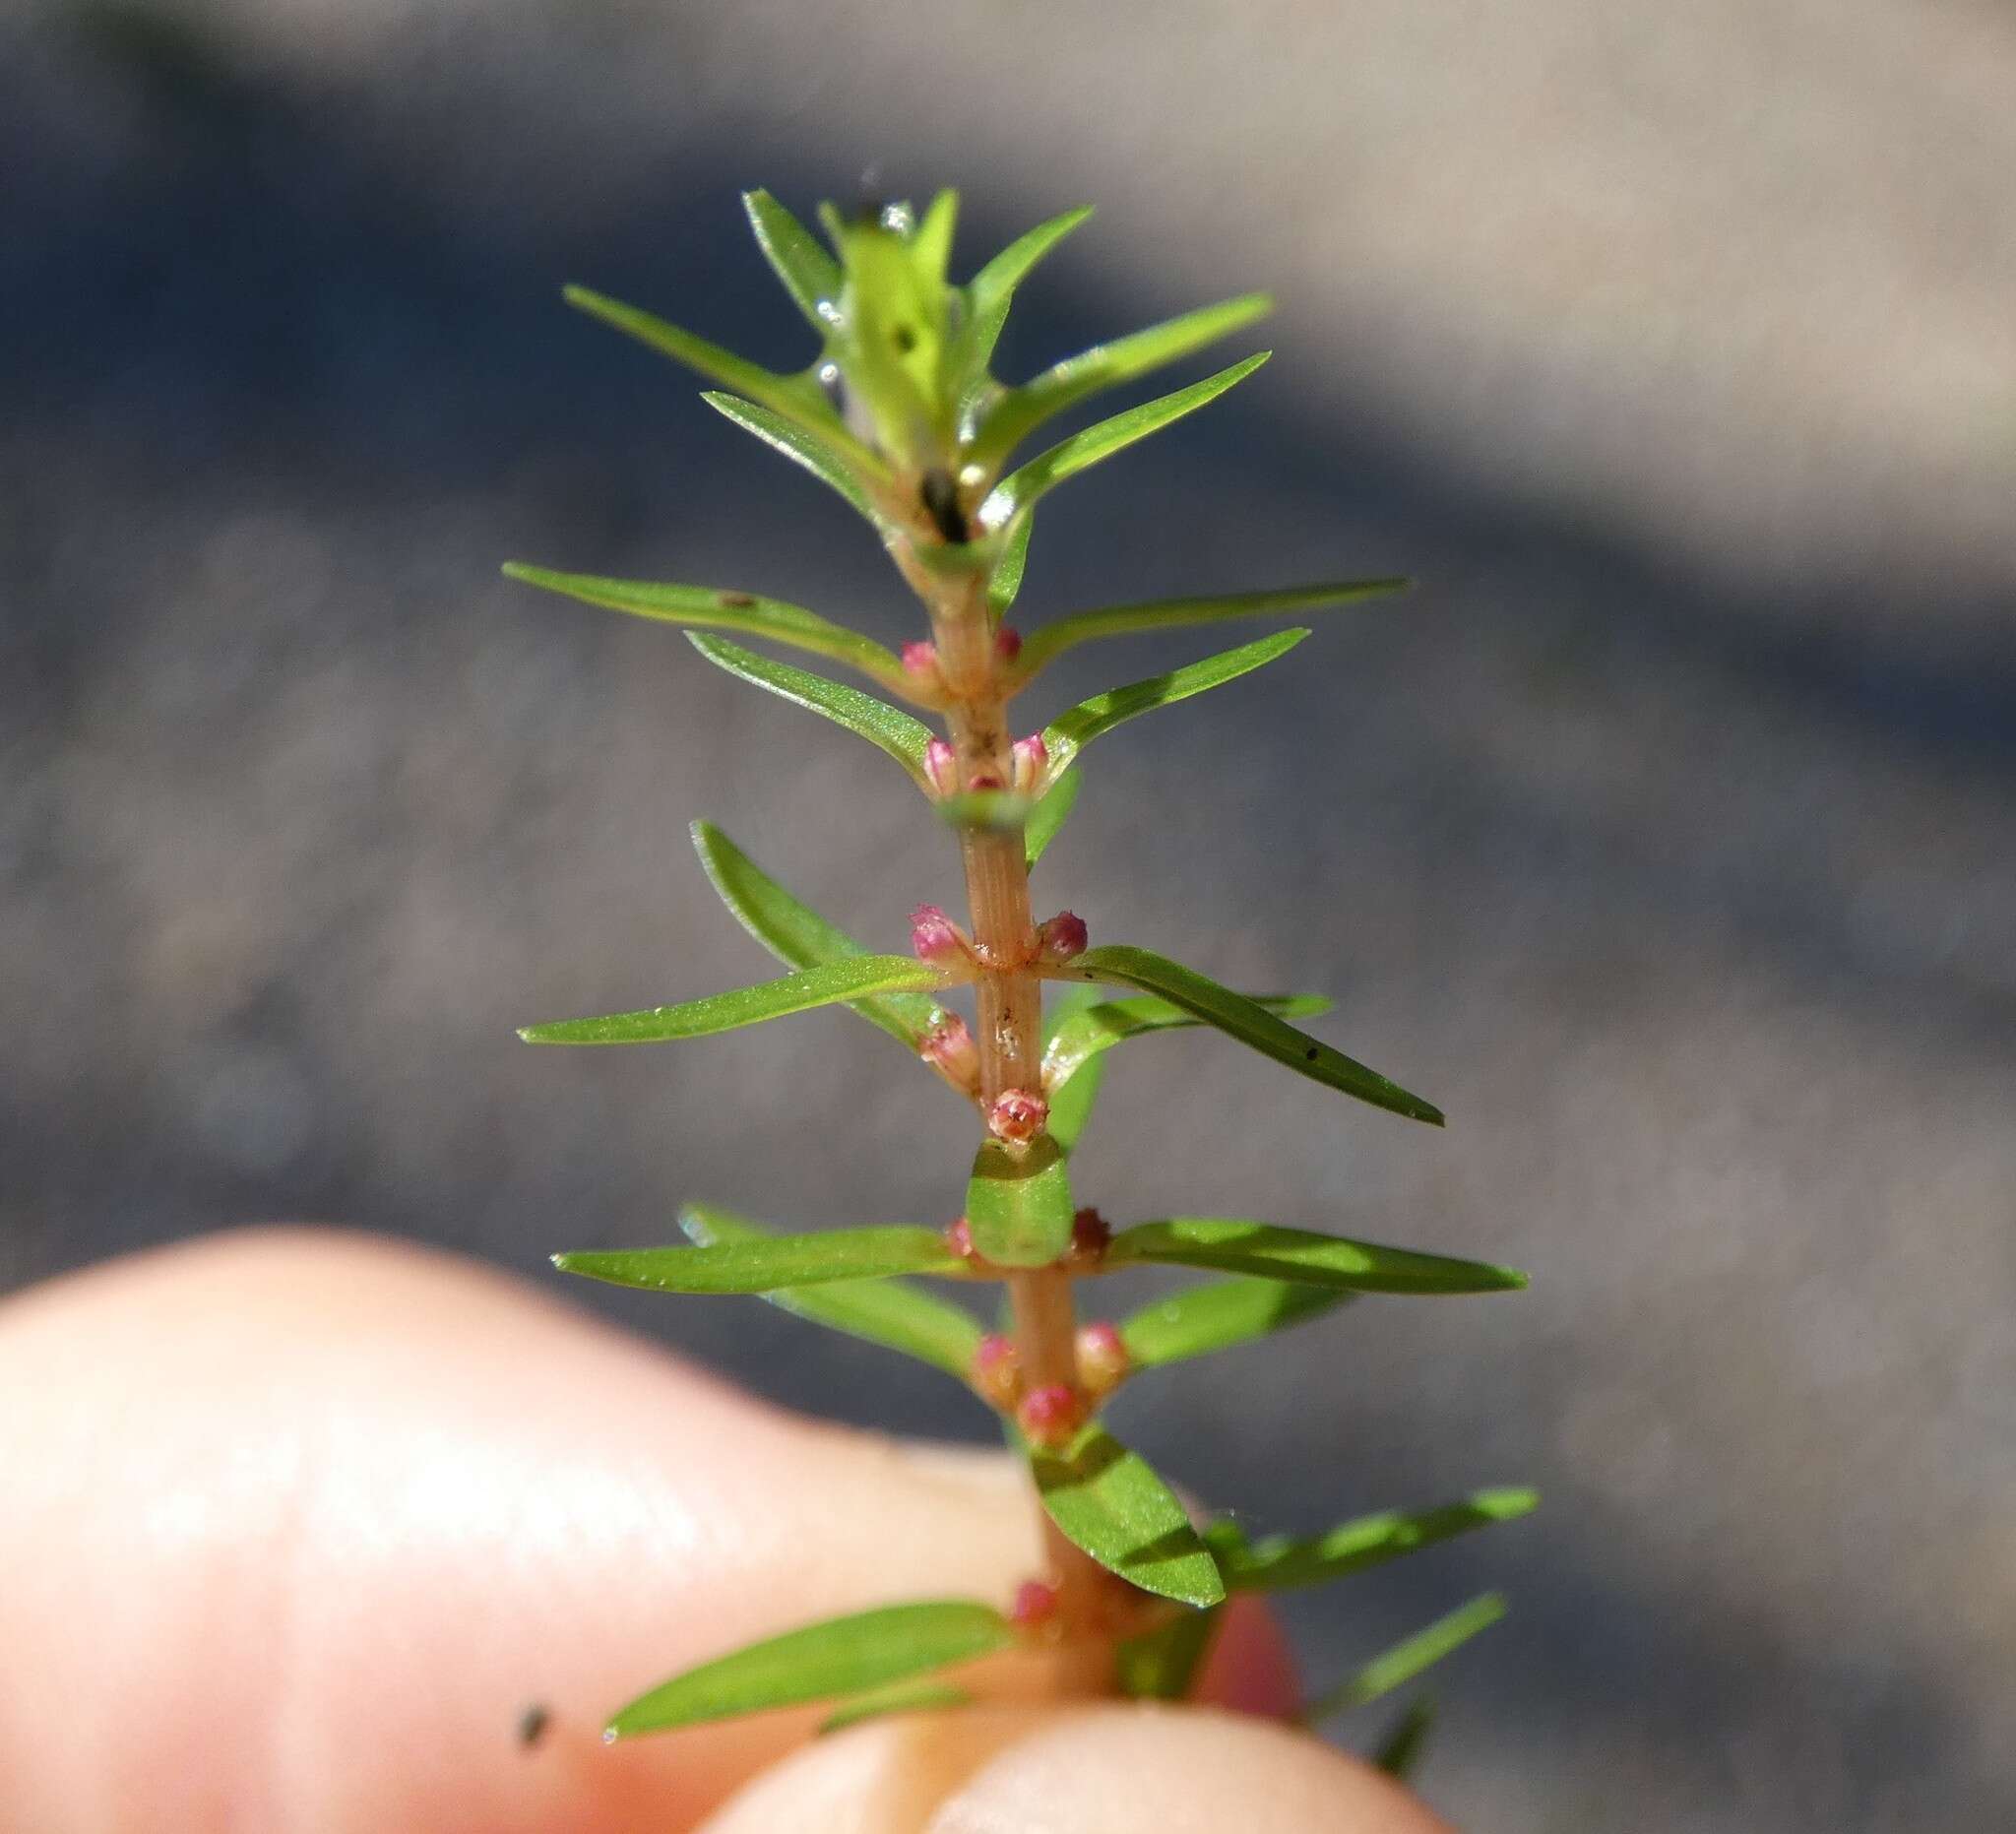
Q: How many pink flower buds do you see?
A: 15